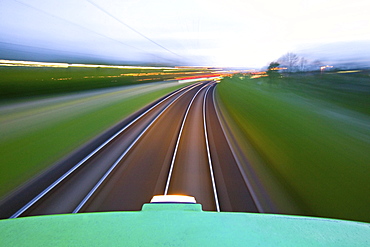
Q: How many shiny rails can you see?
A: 4